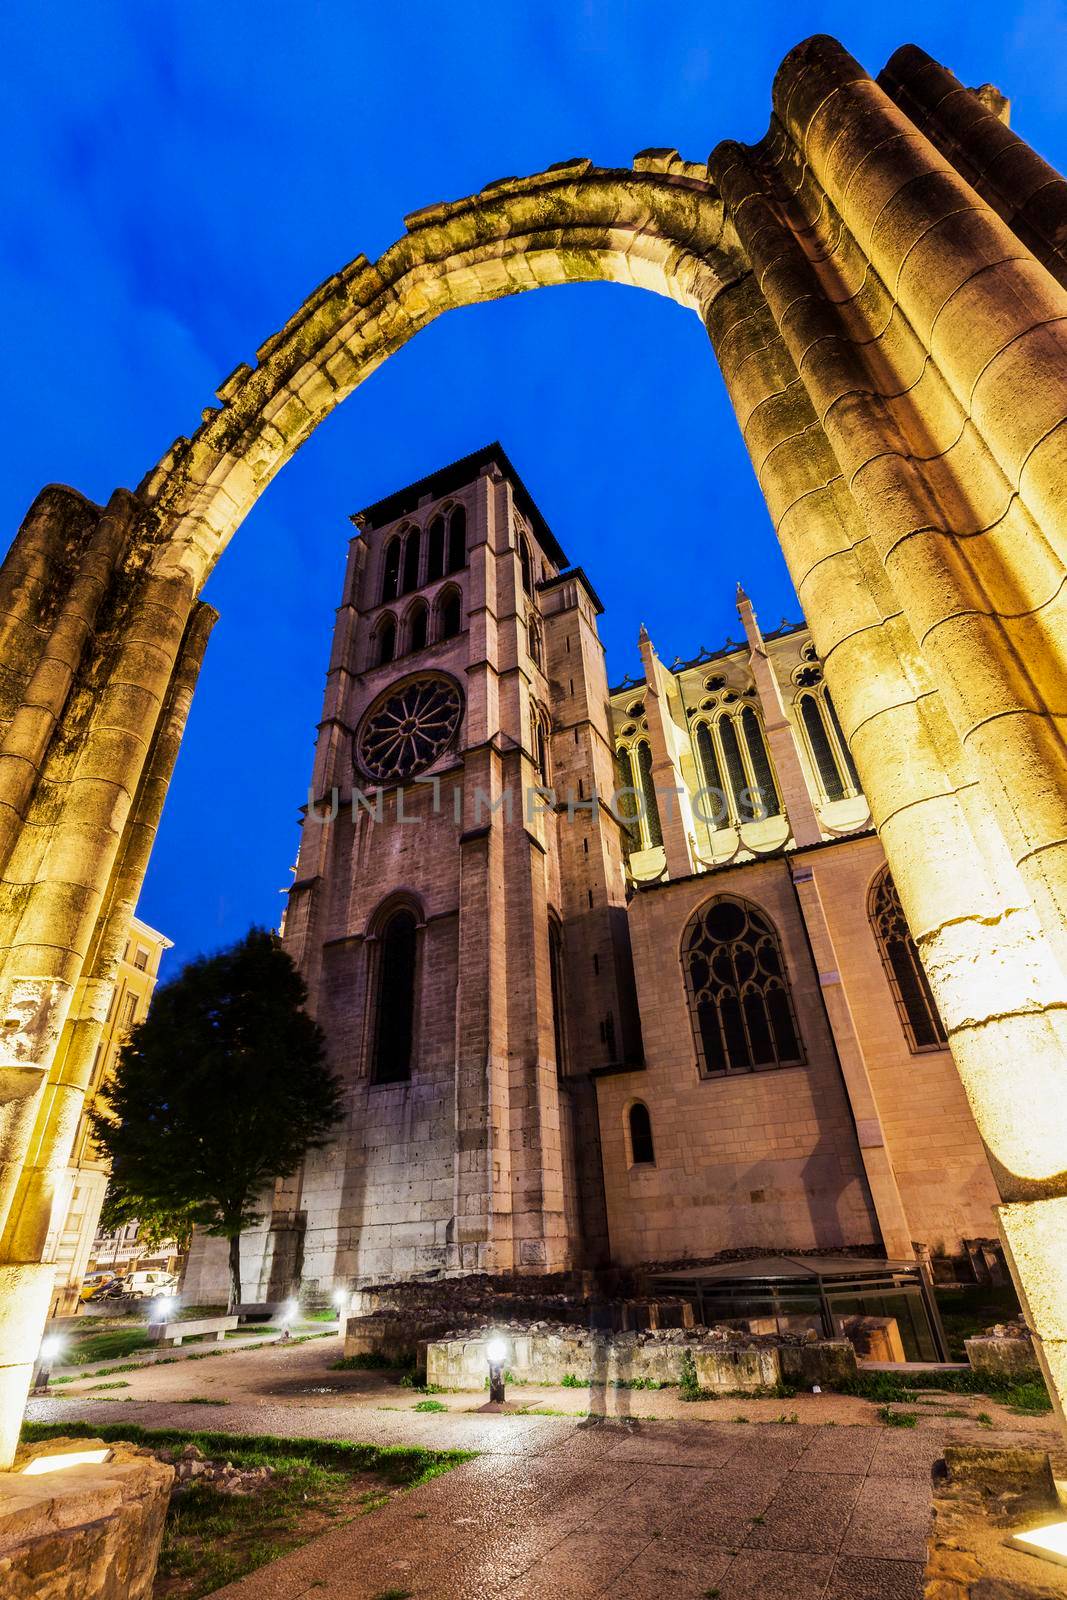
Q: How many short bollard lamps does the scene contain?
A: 5